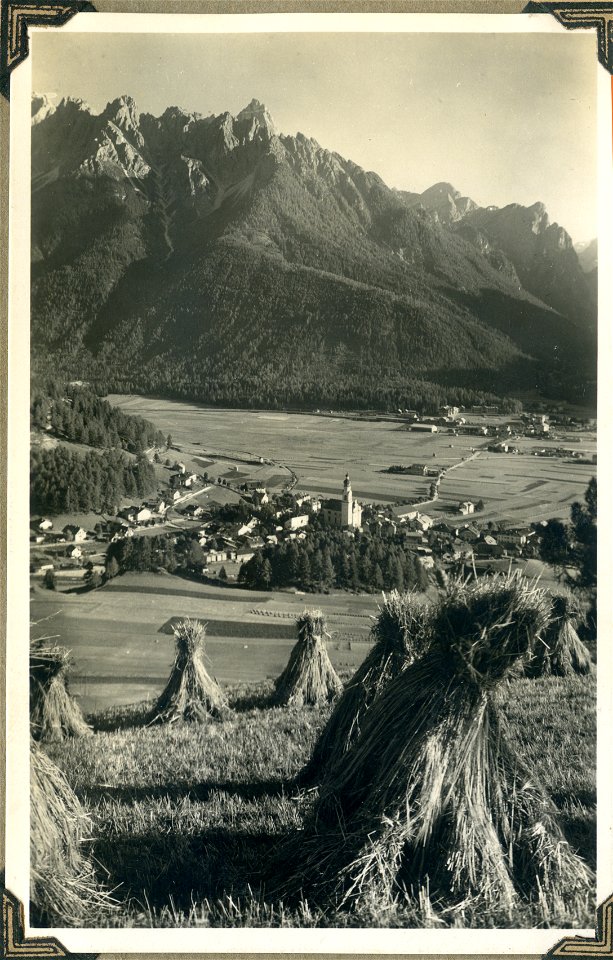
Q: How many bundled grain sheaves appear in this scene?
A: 7